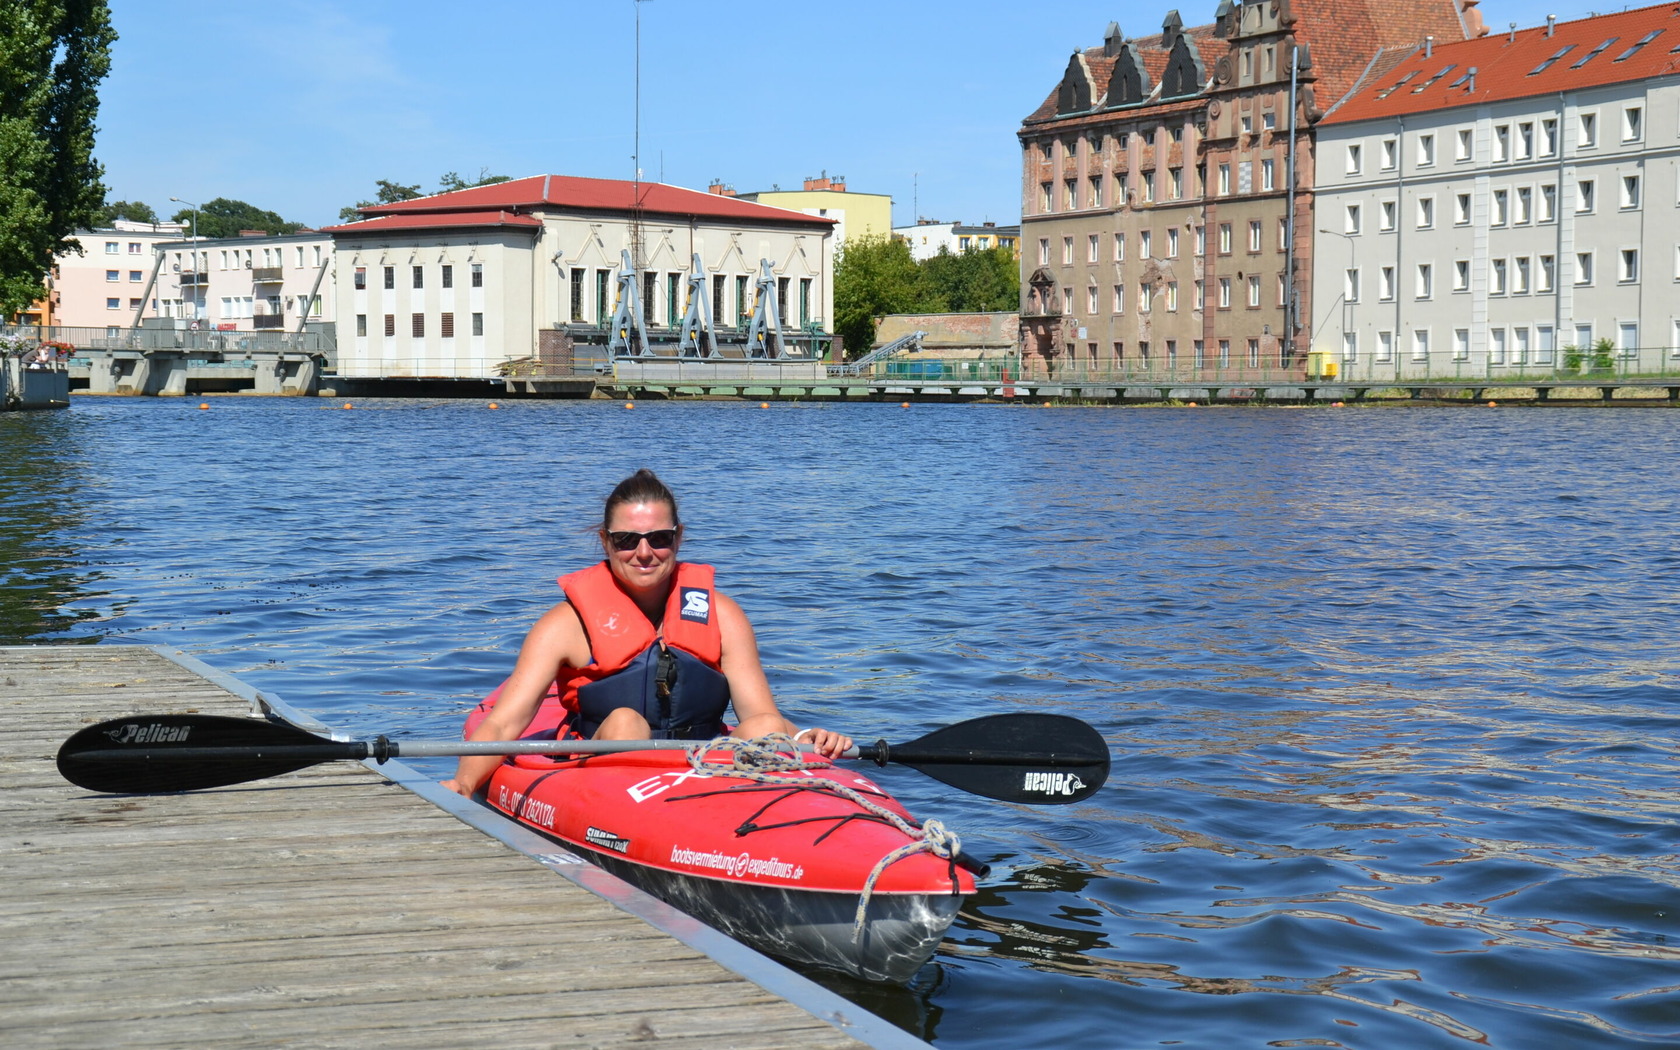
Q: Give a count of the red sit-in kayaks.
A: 1